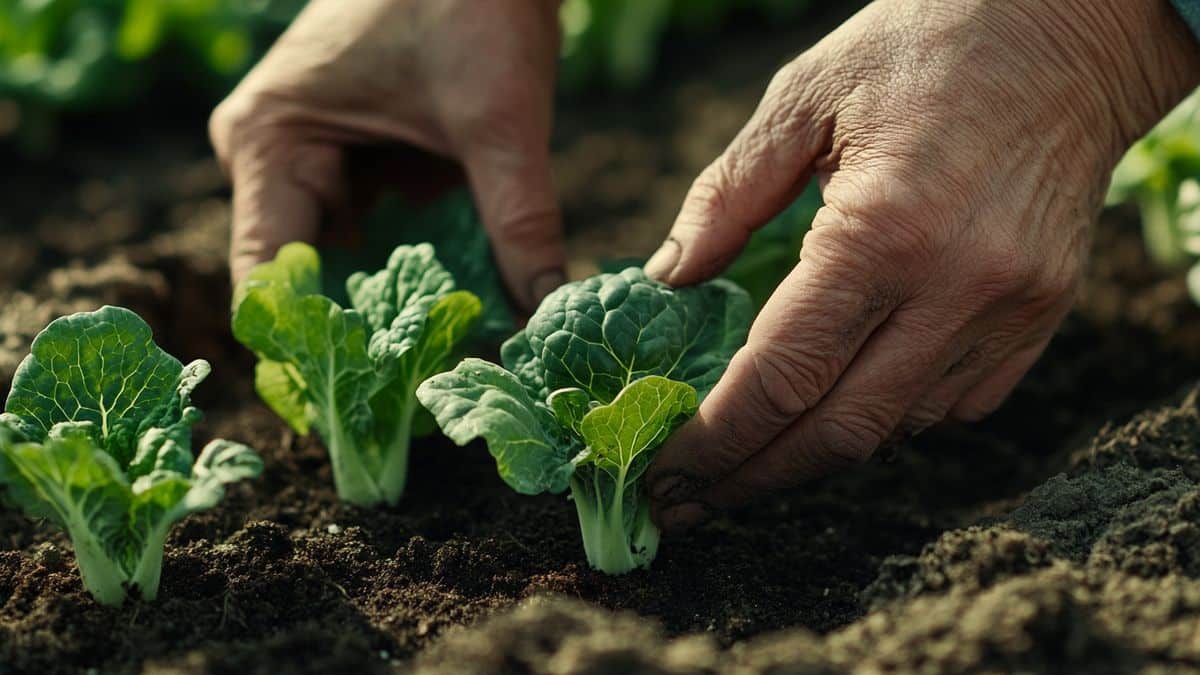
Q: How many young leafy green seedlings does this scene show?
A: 3